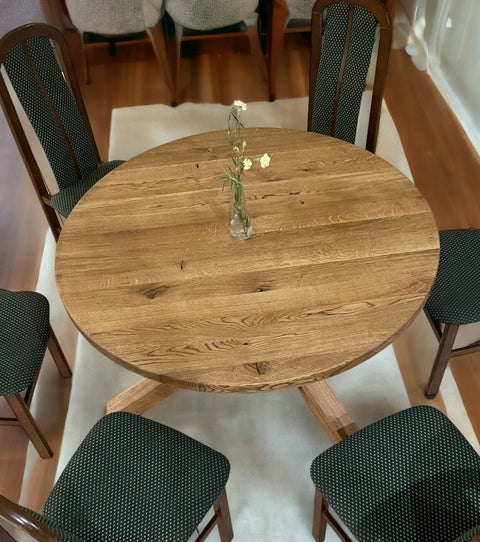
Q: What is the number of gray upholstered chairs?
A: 3